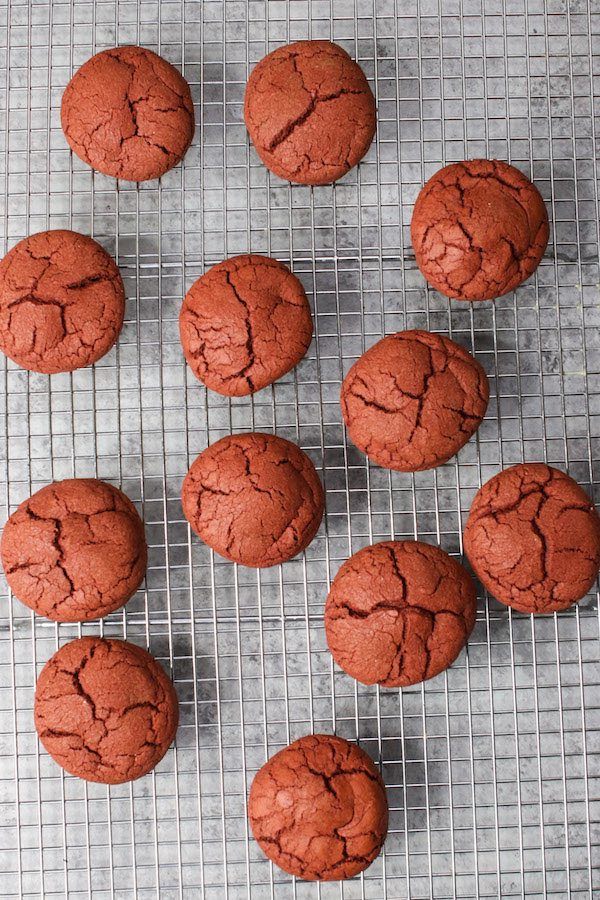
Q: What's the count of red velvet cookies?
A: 12